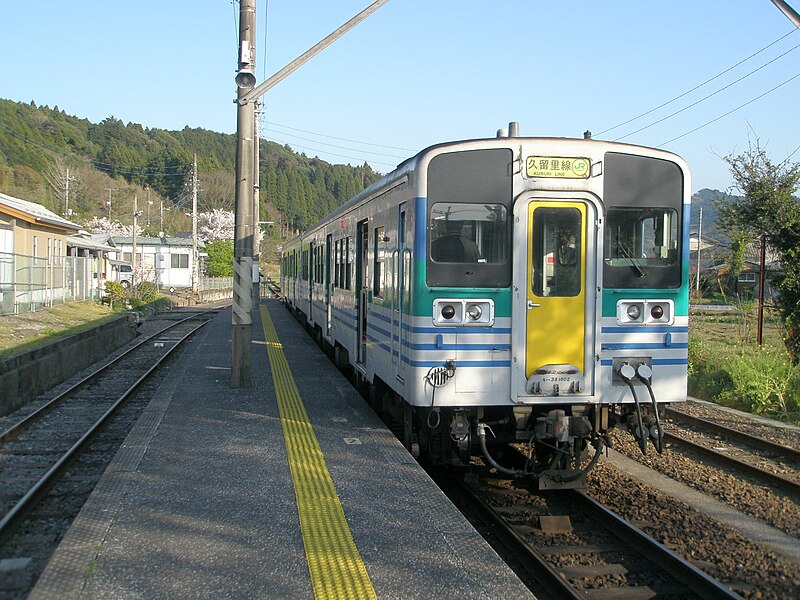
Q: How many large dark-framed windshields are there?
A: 2